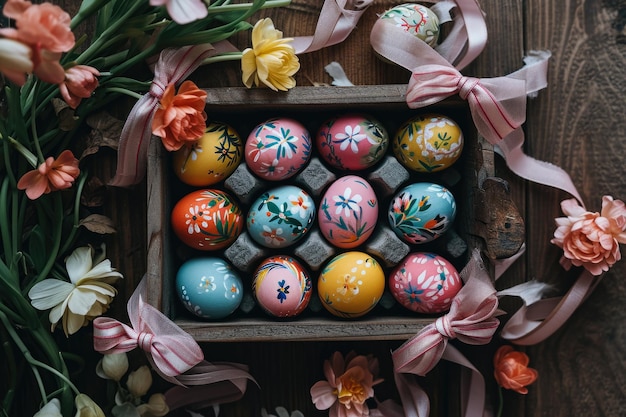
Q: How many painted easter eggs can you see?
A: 13